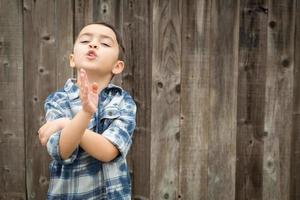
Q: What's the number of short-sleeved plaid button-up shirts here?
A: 1